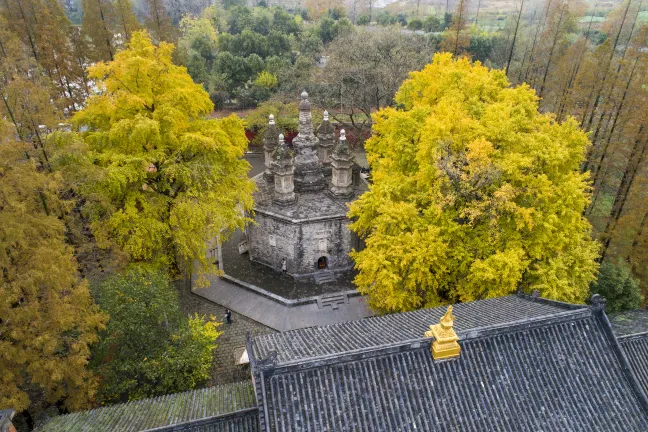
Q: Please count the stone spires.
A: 5